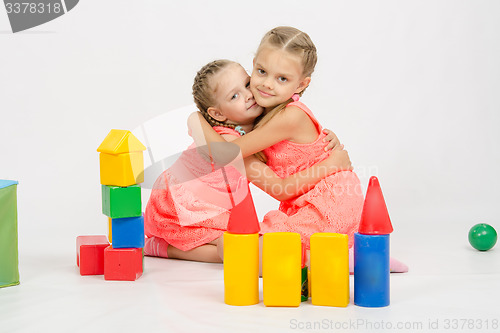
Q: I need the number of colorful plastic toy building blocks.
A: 12